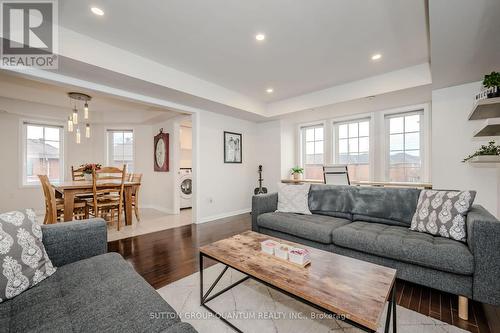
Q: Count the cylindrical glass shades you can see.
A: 5